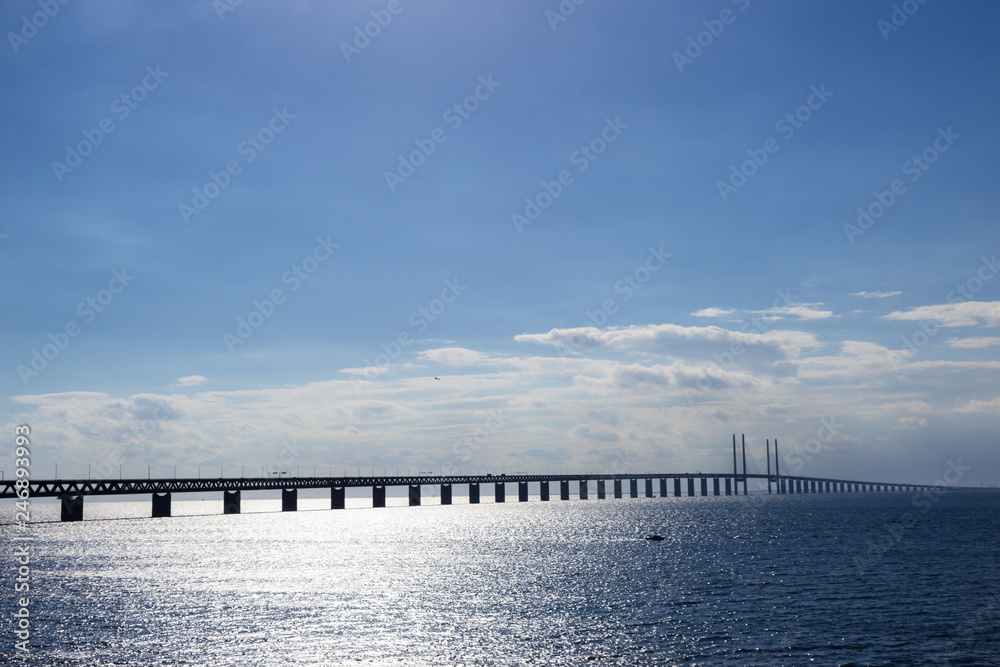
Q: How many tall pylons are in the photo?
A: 4